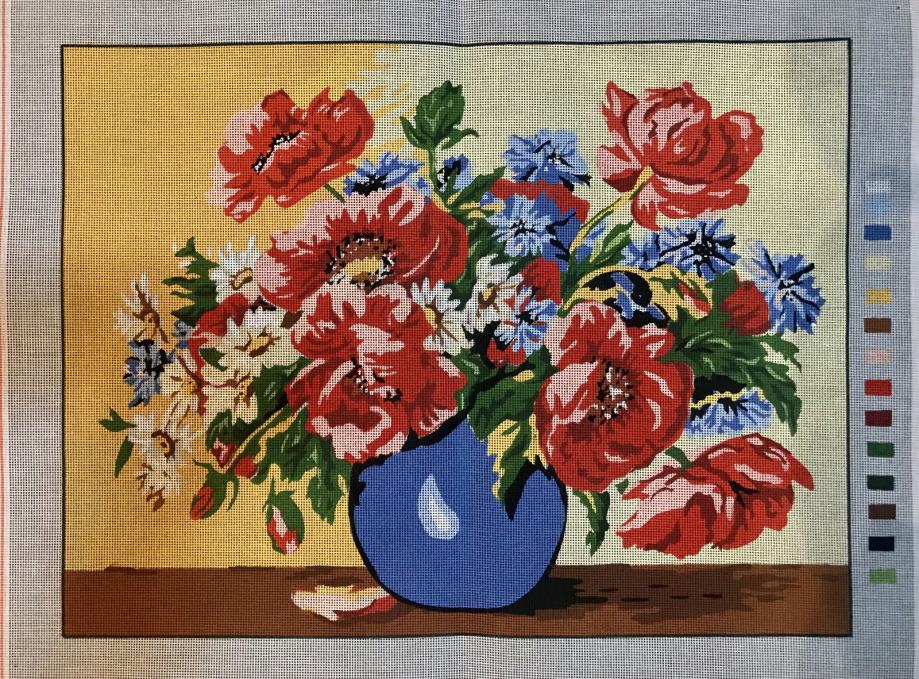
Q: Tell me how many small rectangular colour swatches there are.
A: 14